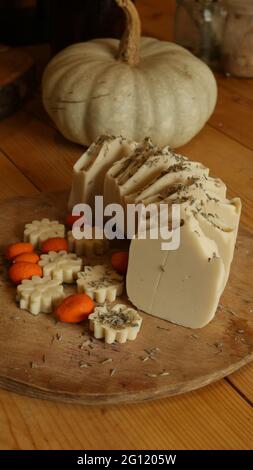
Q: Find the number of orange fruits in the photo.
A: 7